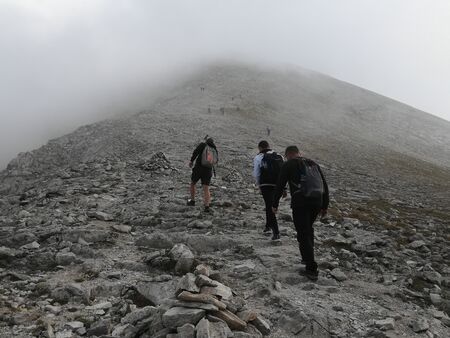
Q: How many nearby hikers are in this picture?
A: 3